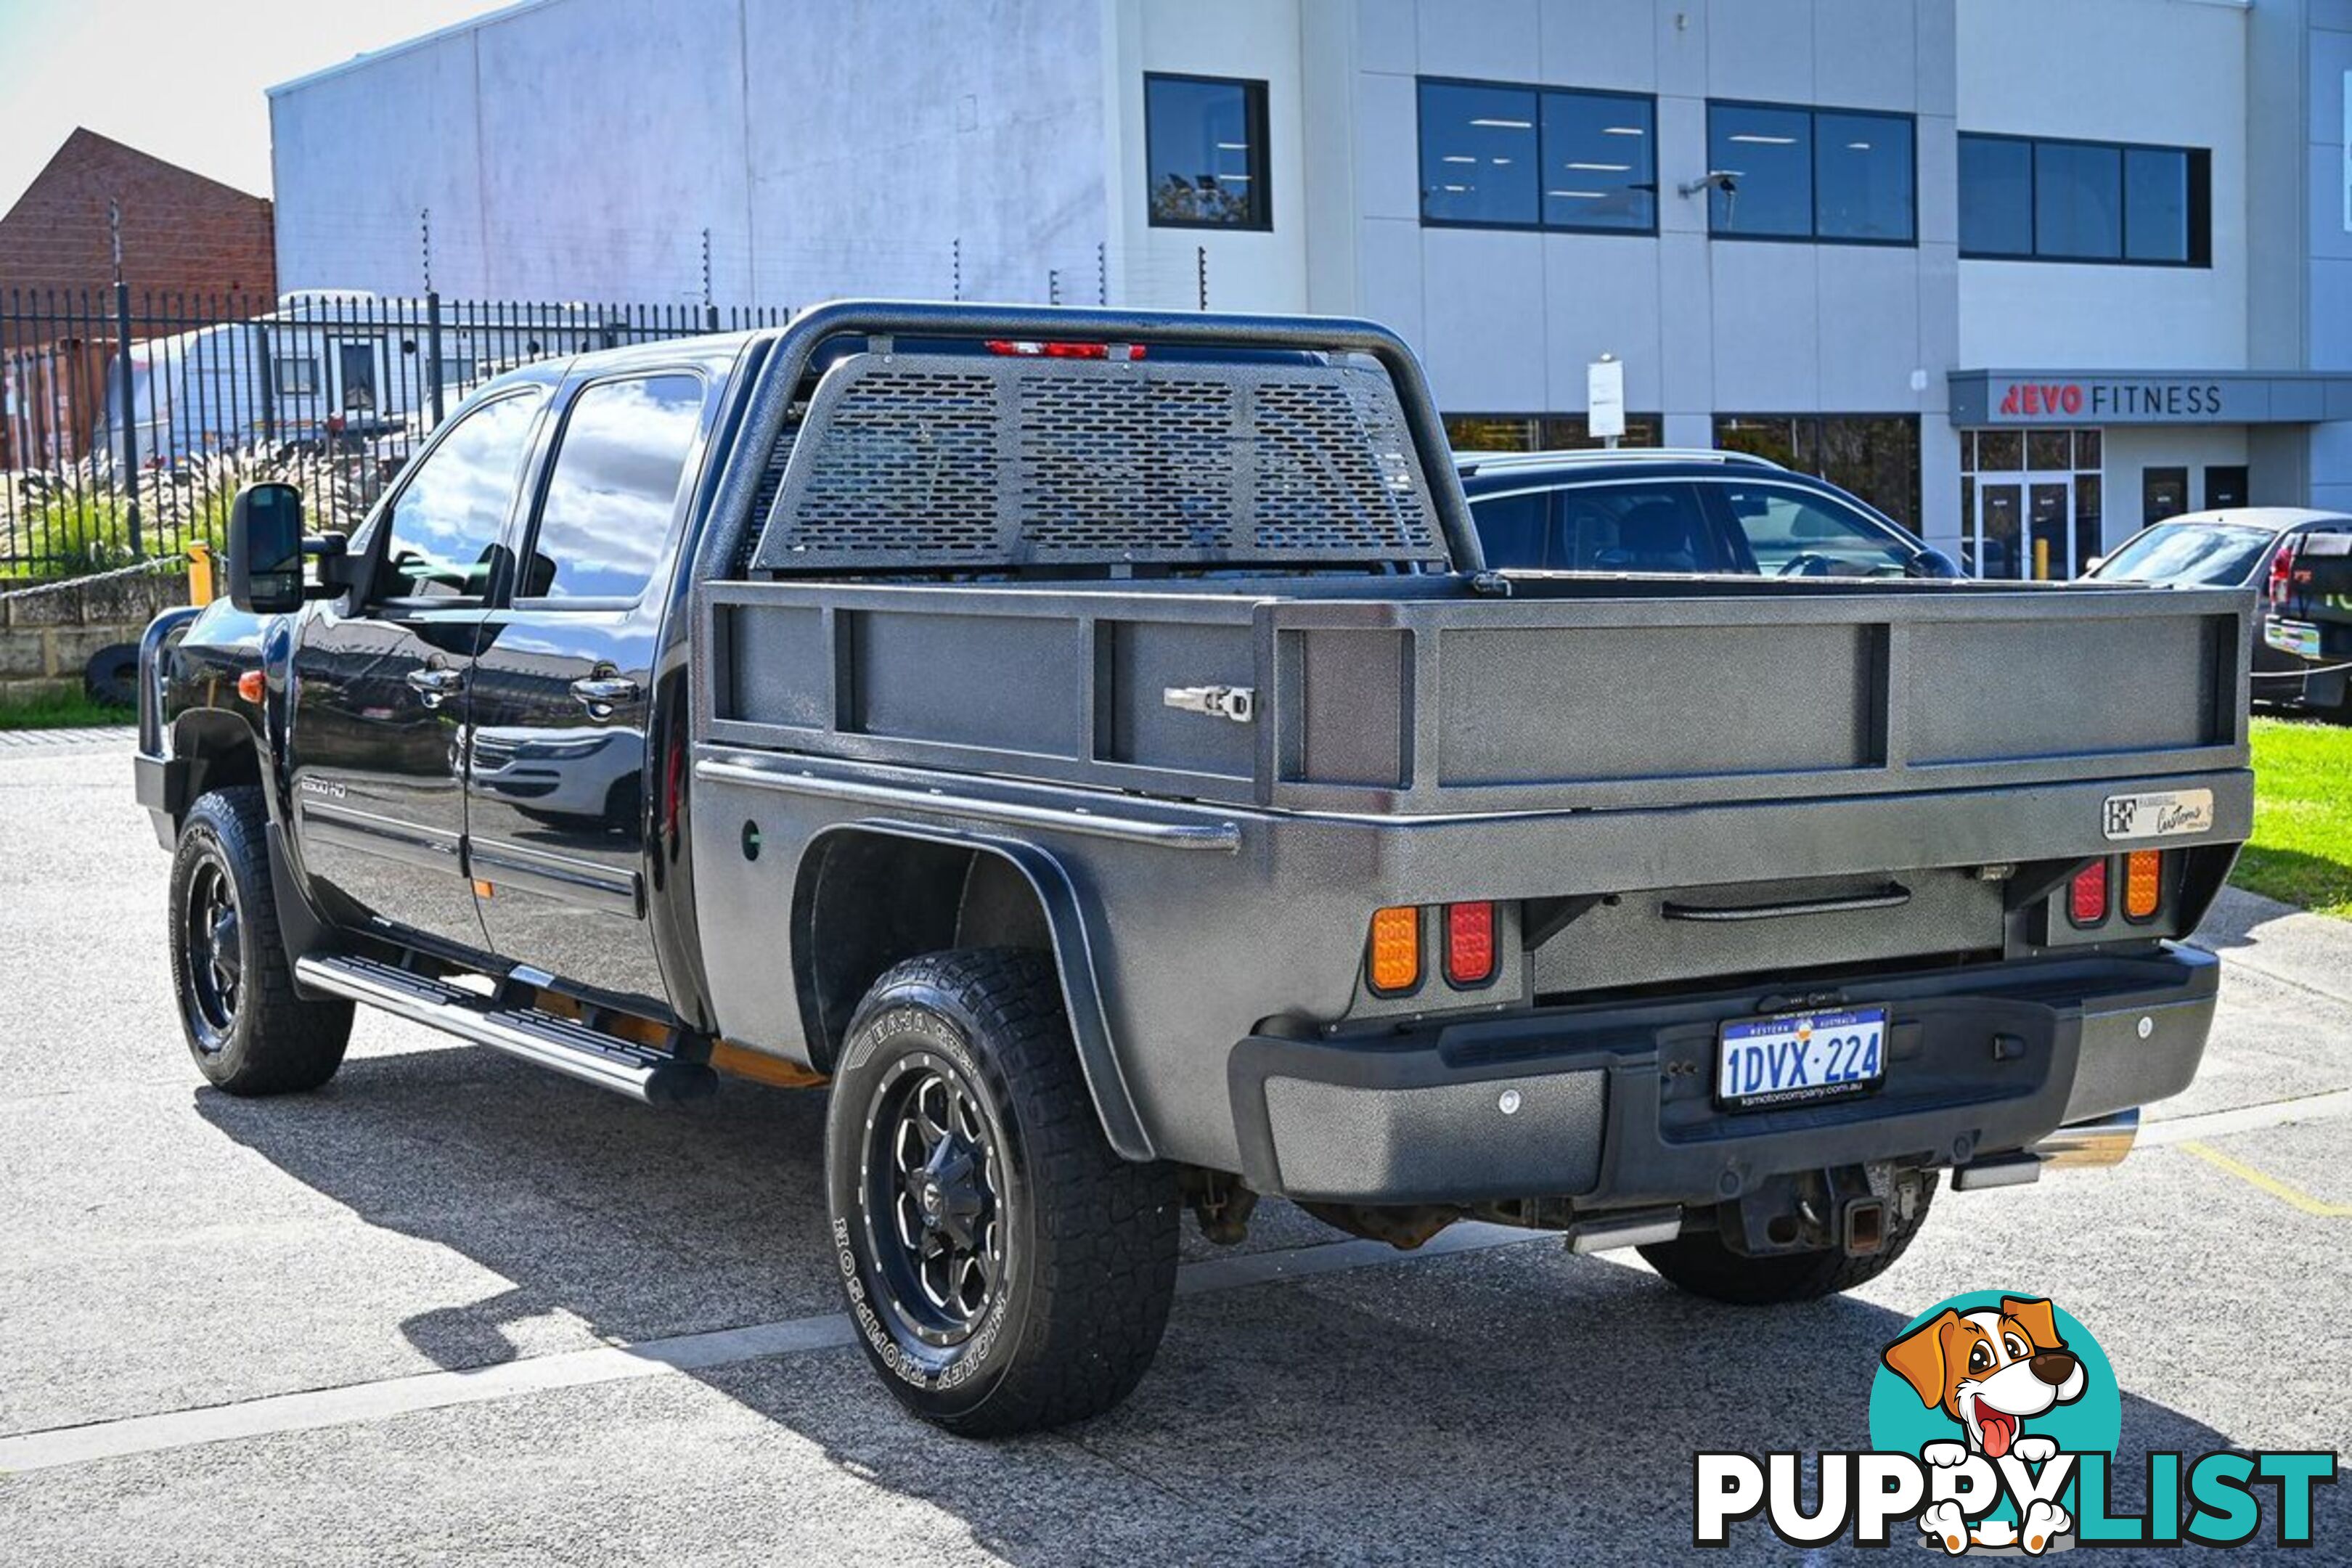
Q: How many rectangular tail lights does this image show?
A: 4